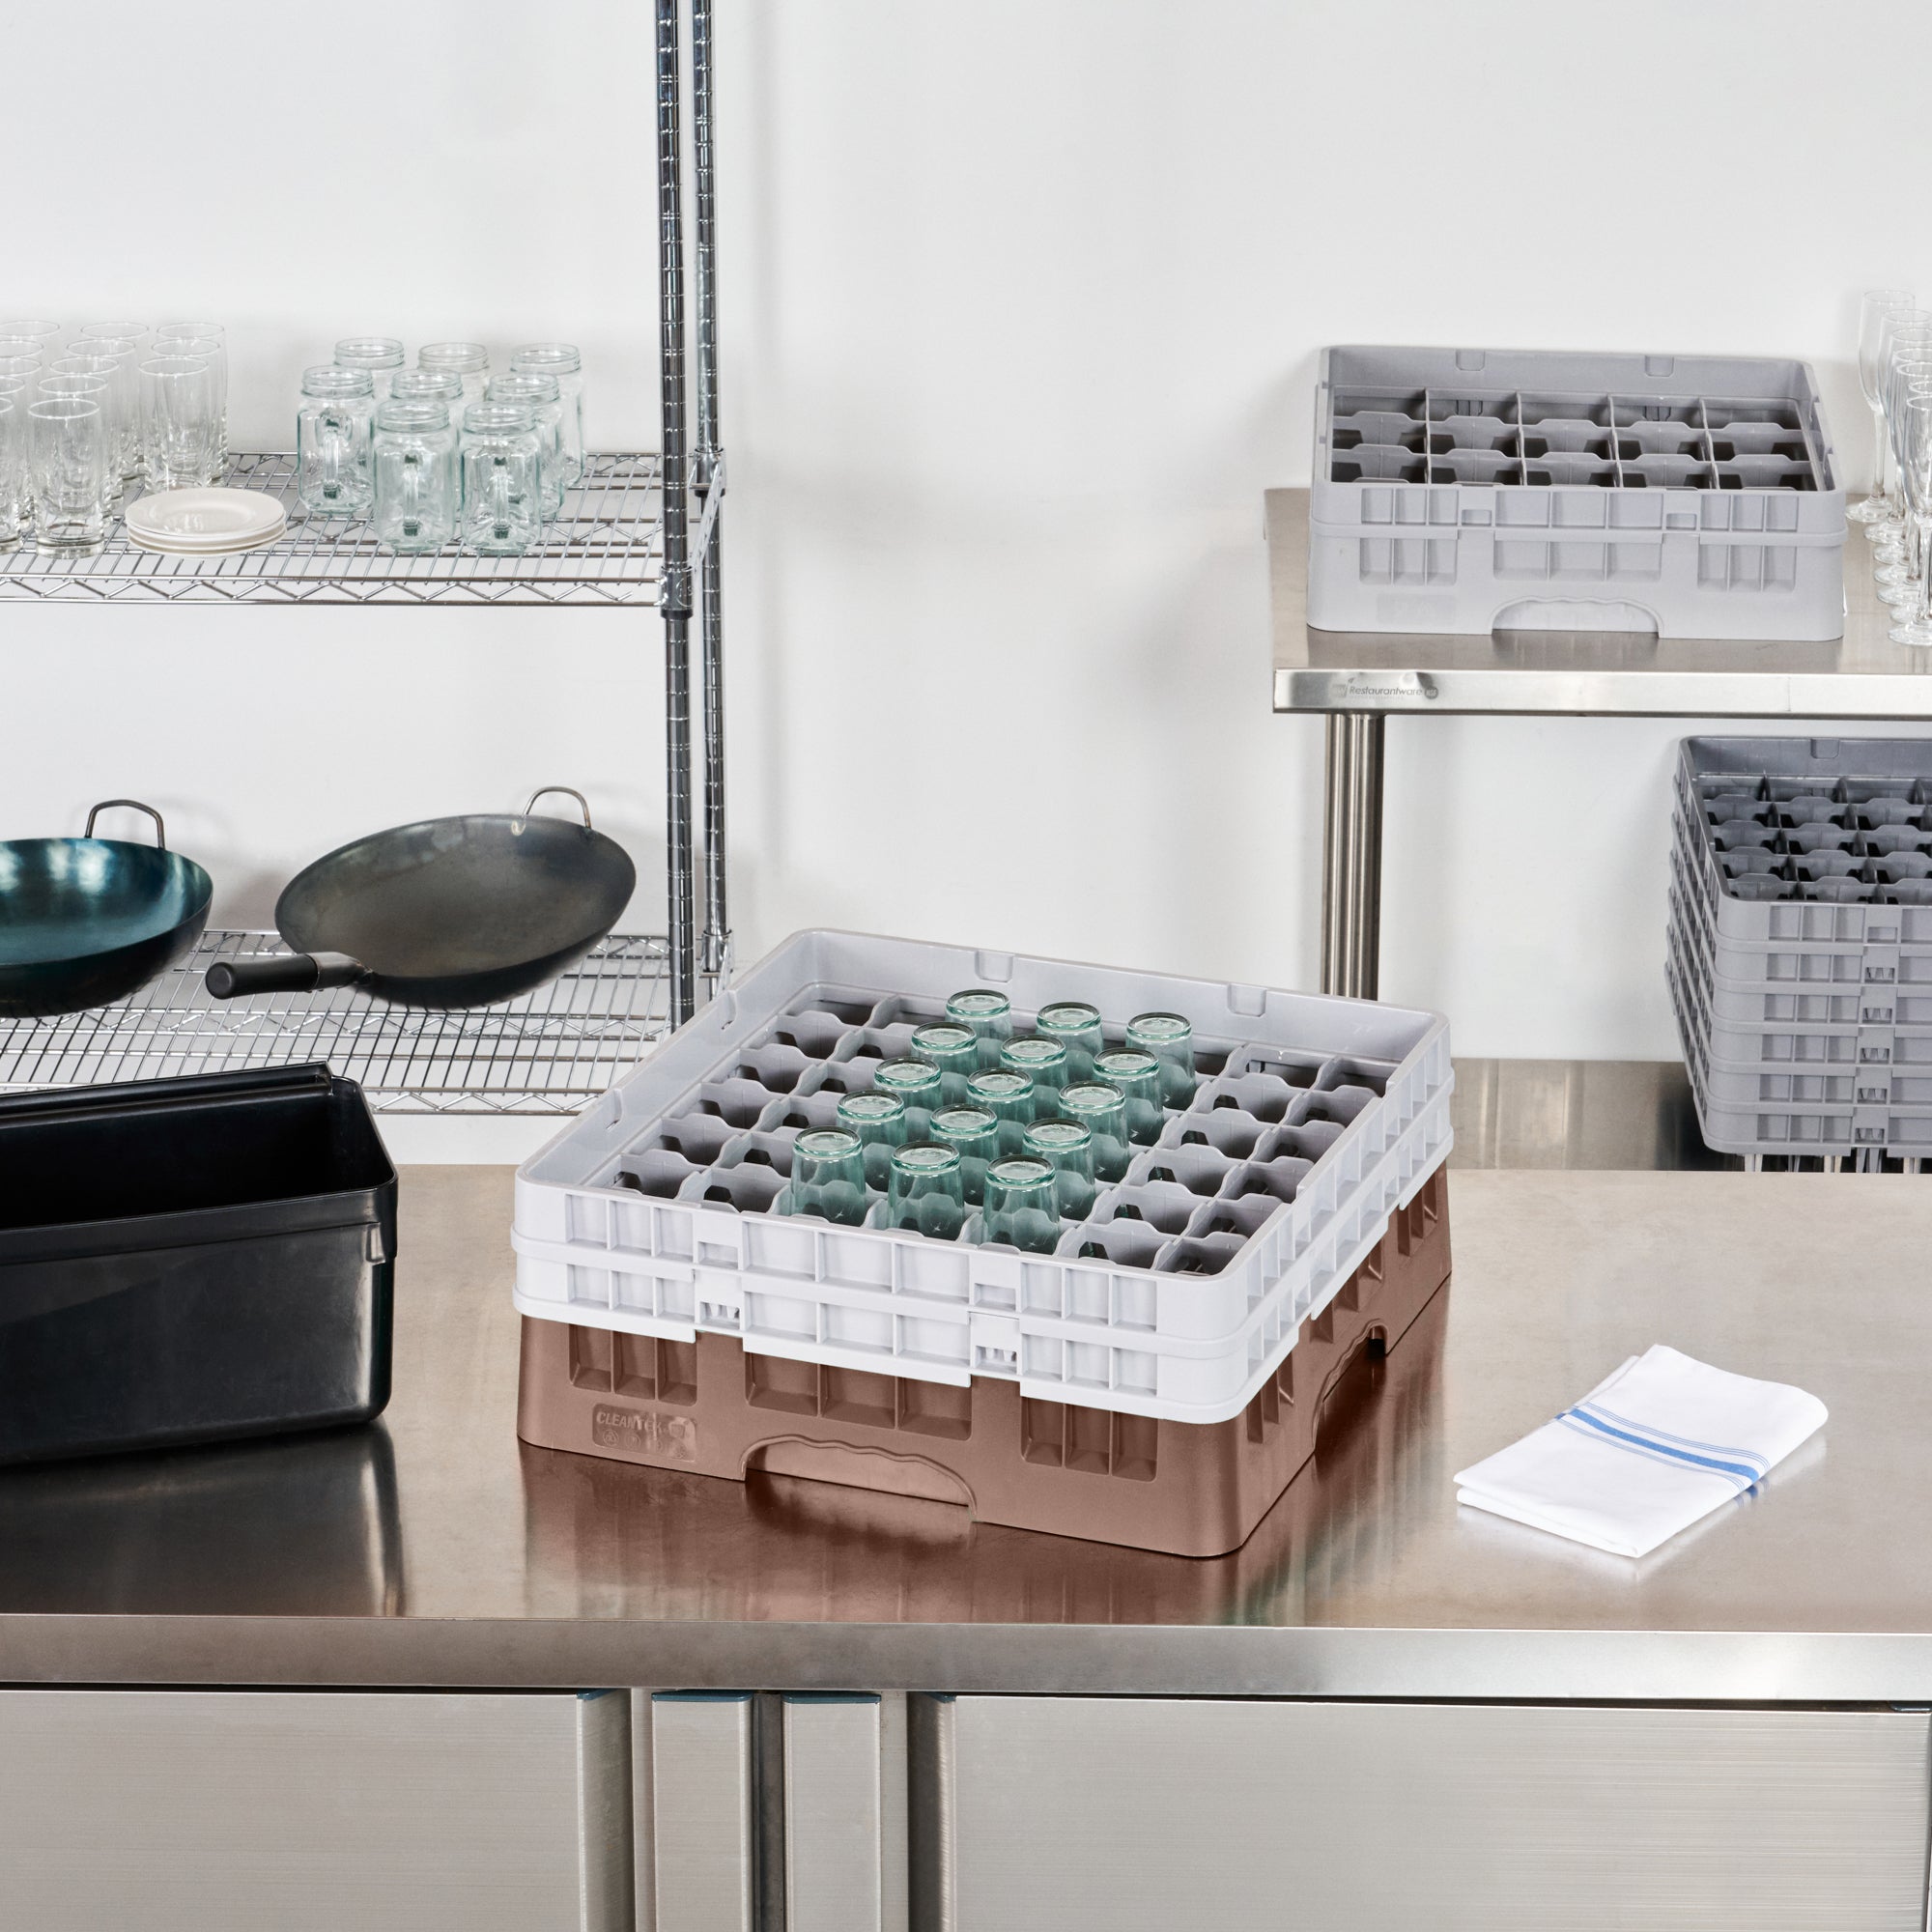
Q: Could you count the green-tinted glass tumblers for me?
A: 15